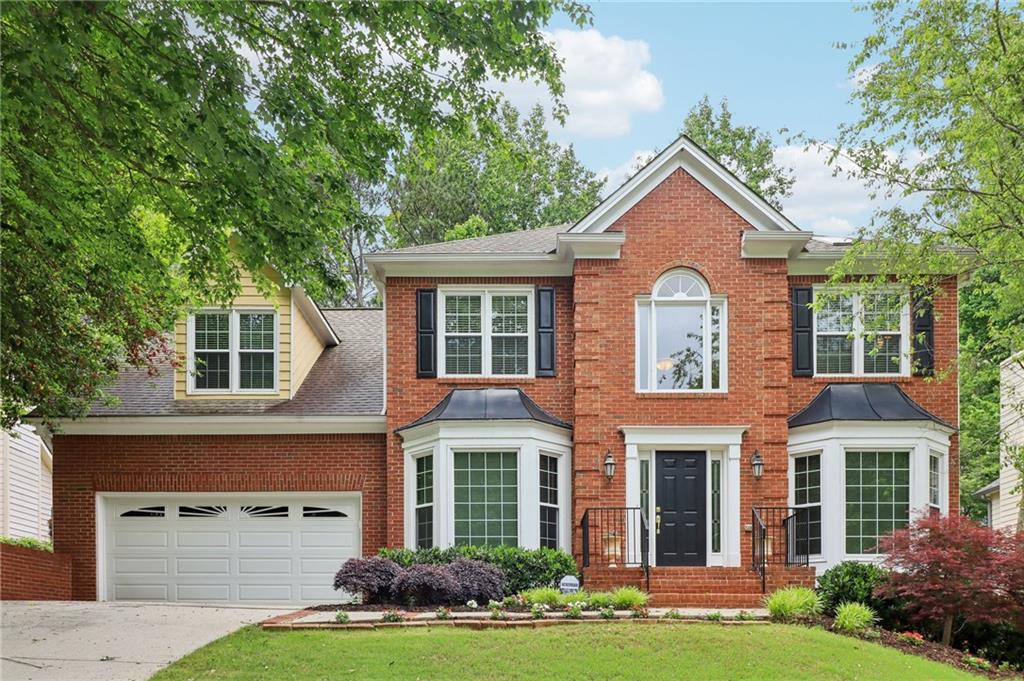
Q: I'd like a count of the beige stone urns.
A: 2